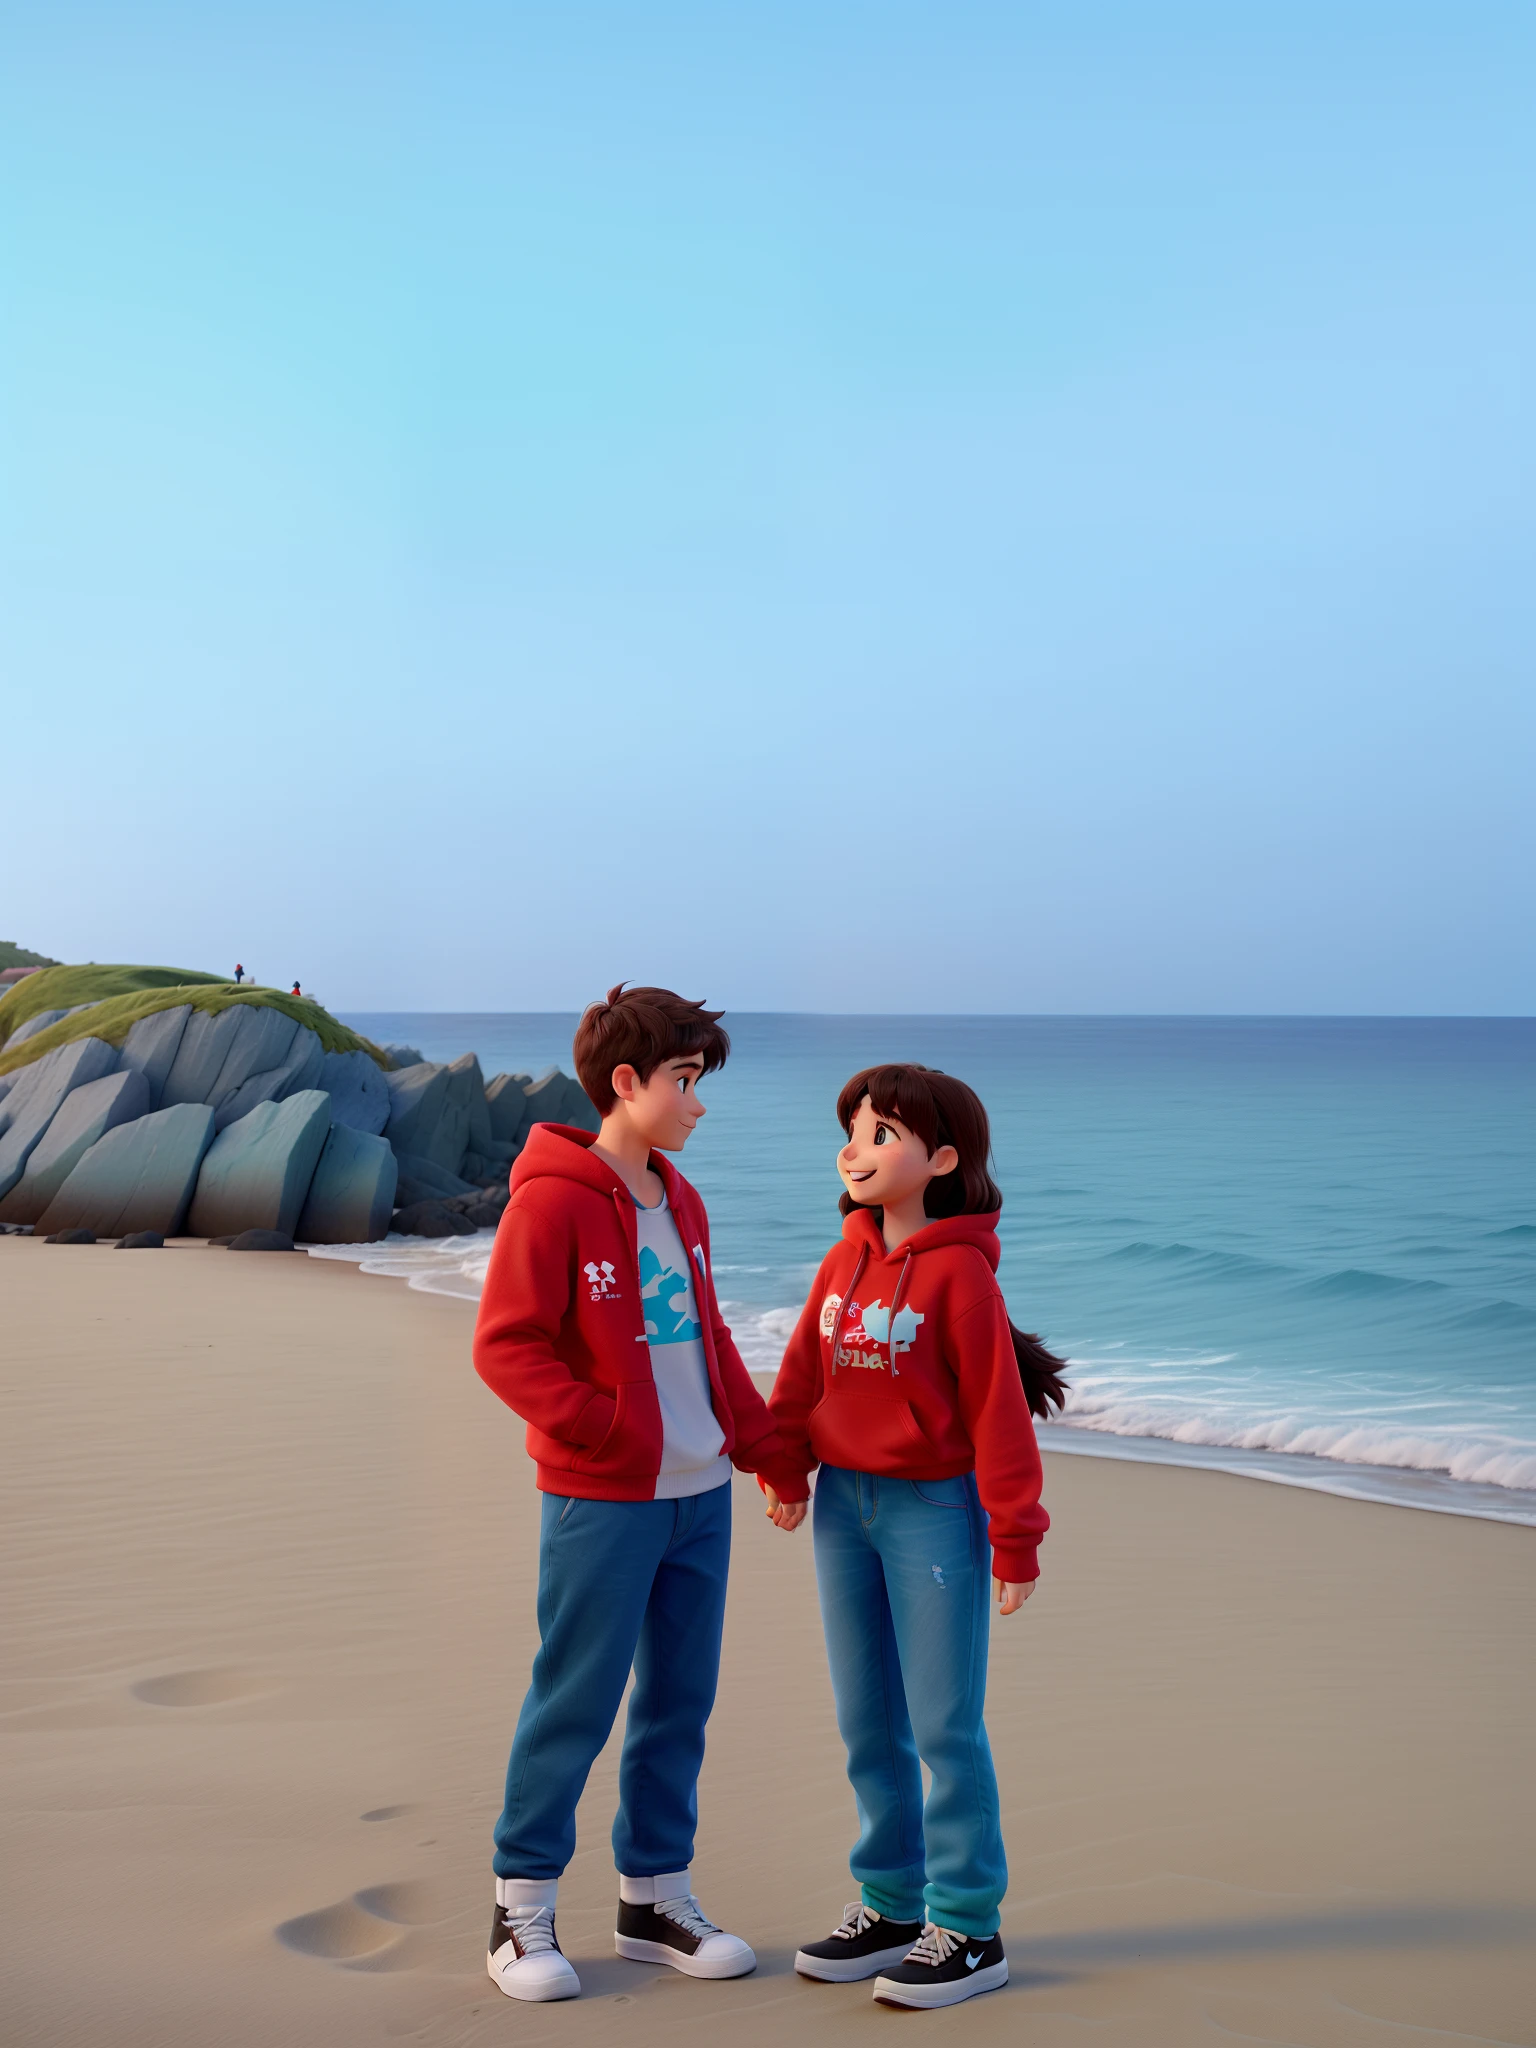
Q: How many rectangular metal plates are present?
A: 0